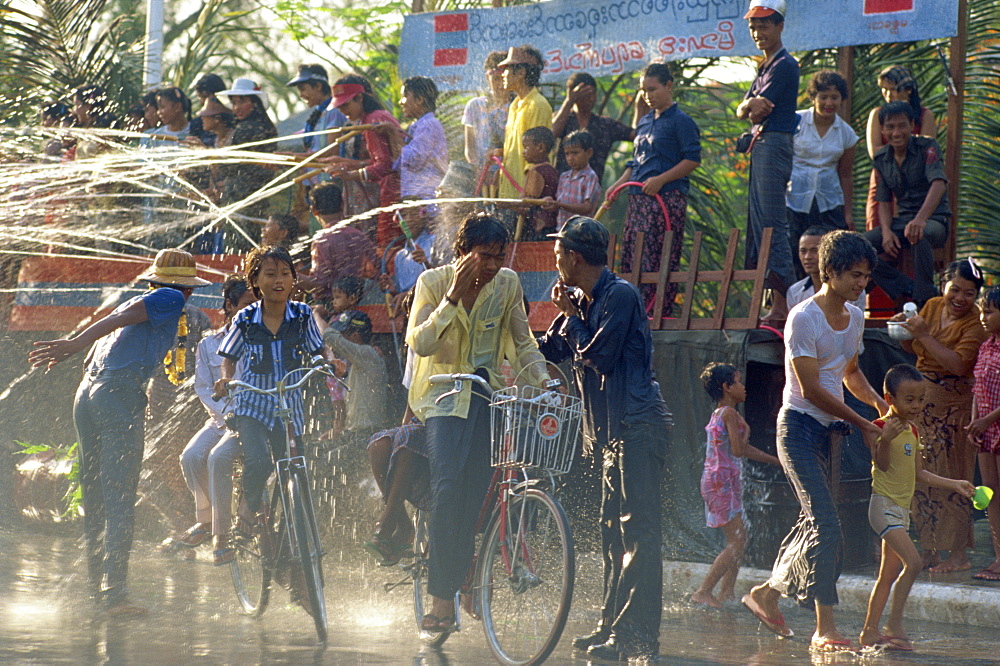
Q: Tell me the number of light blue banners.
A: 1